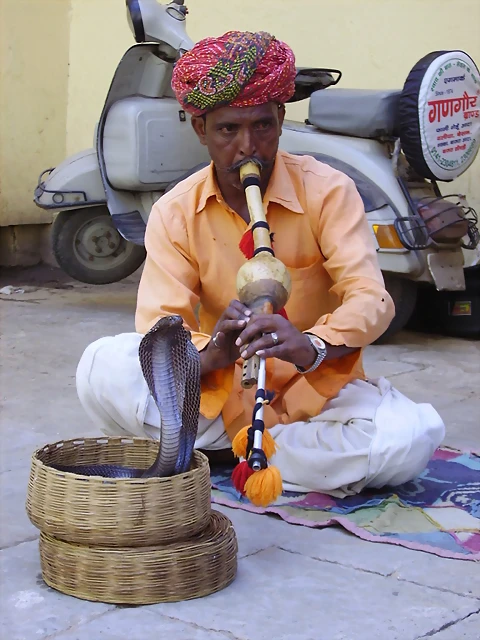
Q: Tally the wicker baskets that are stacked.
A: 2